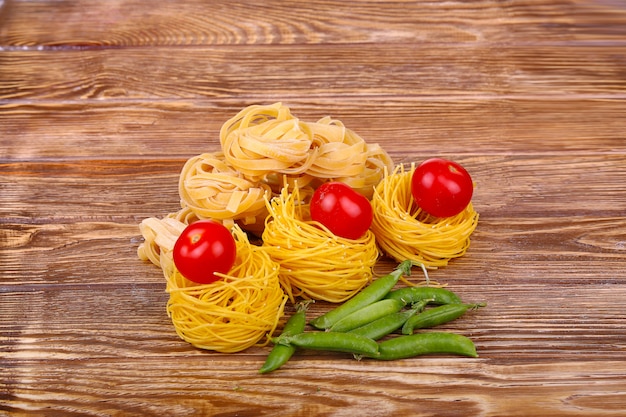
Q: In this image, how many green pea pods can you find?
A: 8